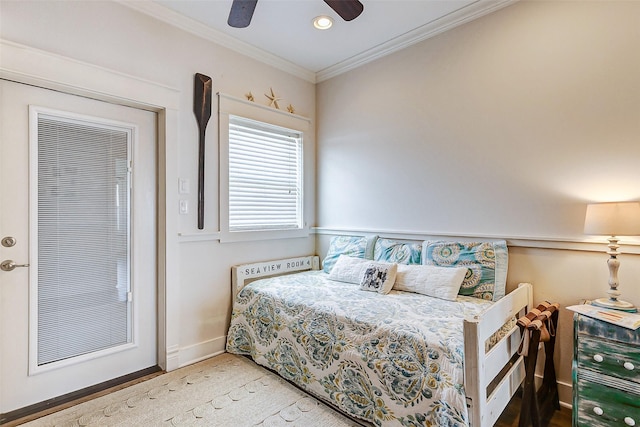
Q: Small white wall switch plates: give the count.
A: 2